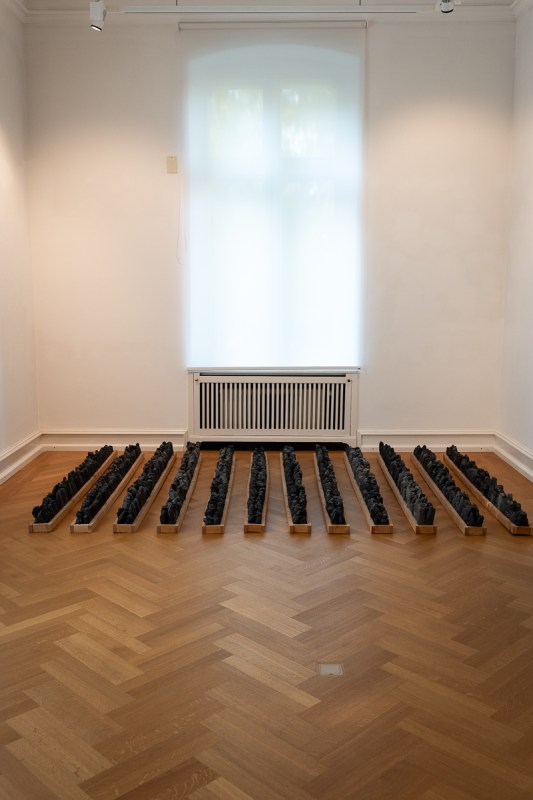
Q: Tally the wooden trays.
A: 12